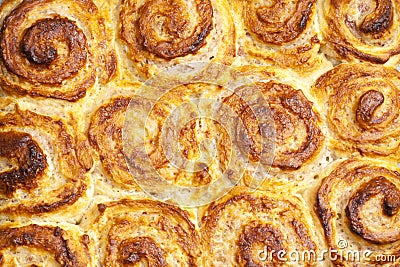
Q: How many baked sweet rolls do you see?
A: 12